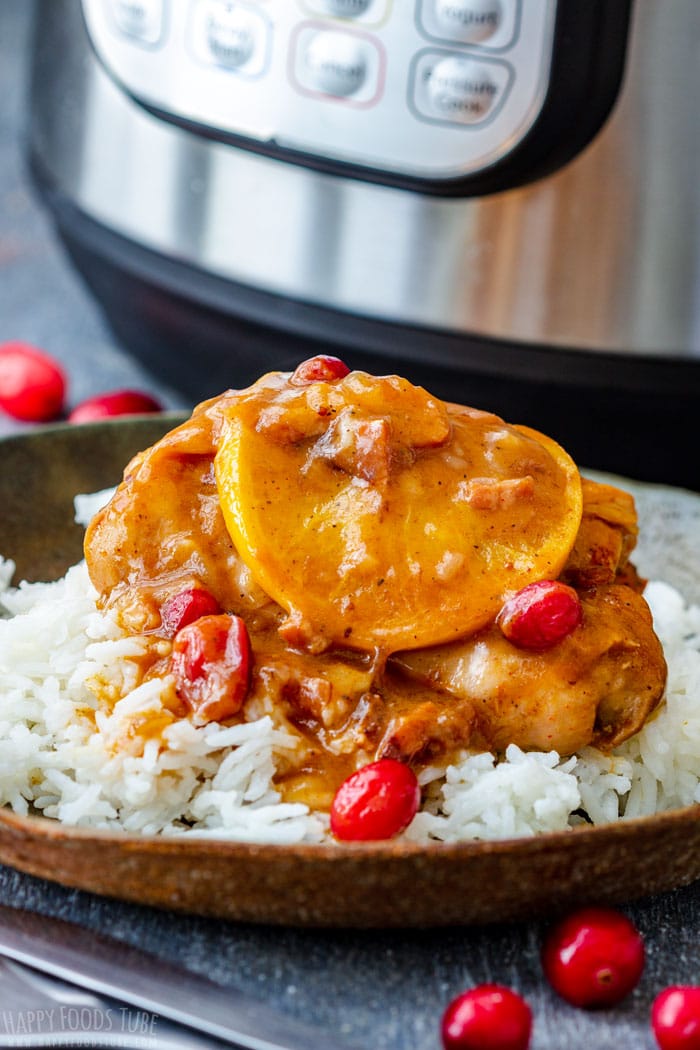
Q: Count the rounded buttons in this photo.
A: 6